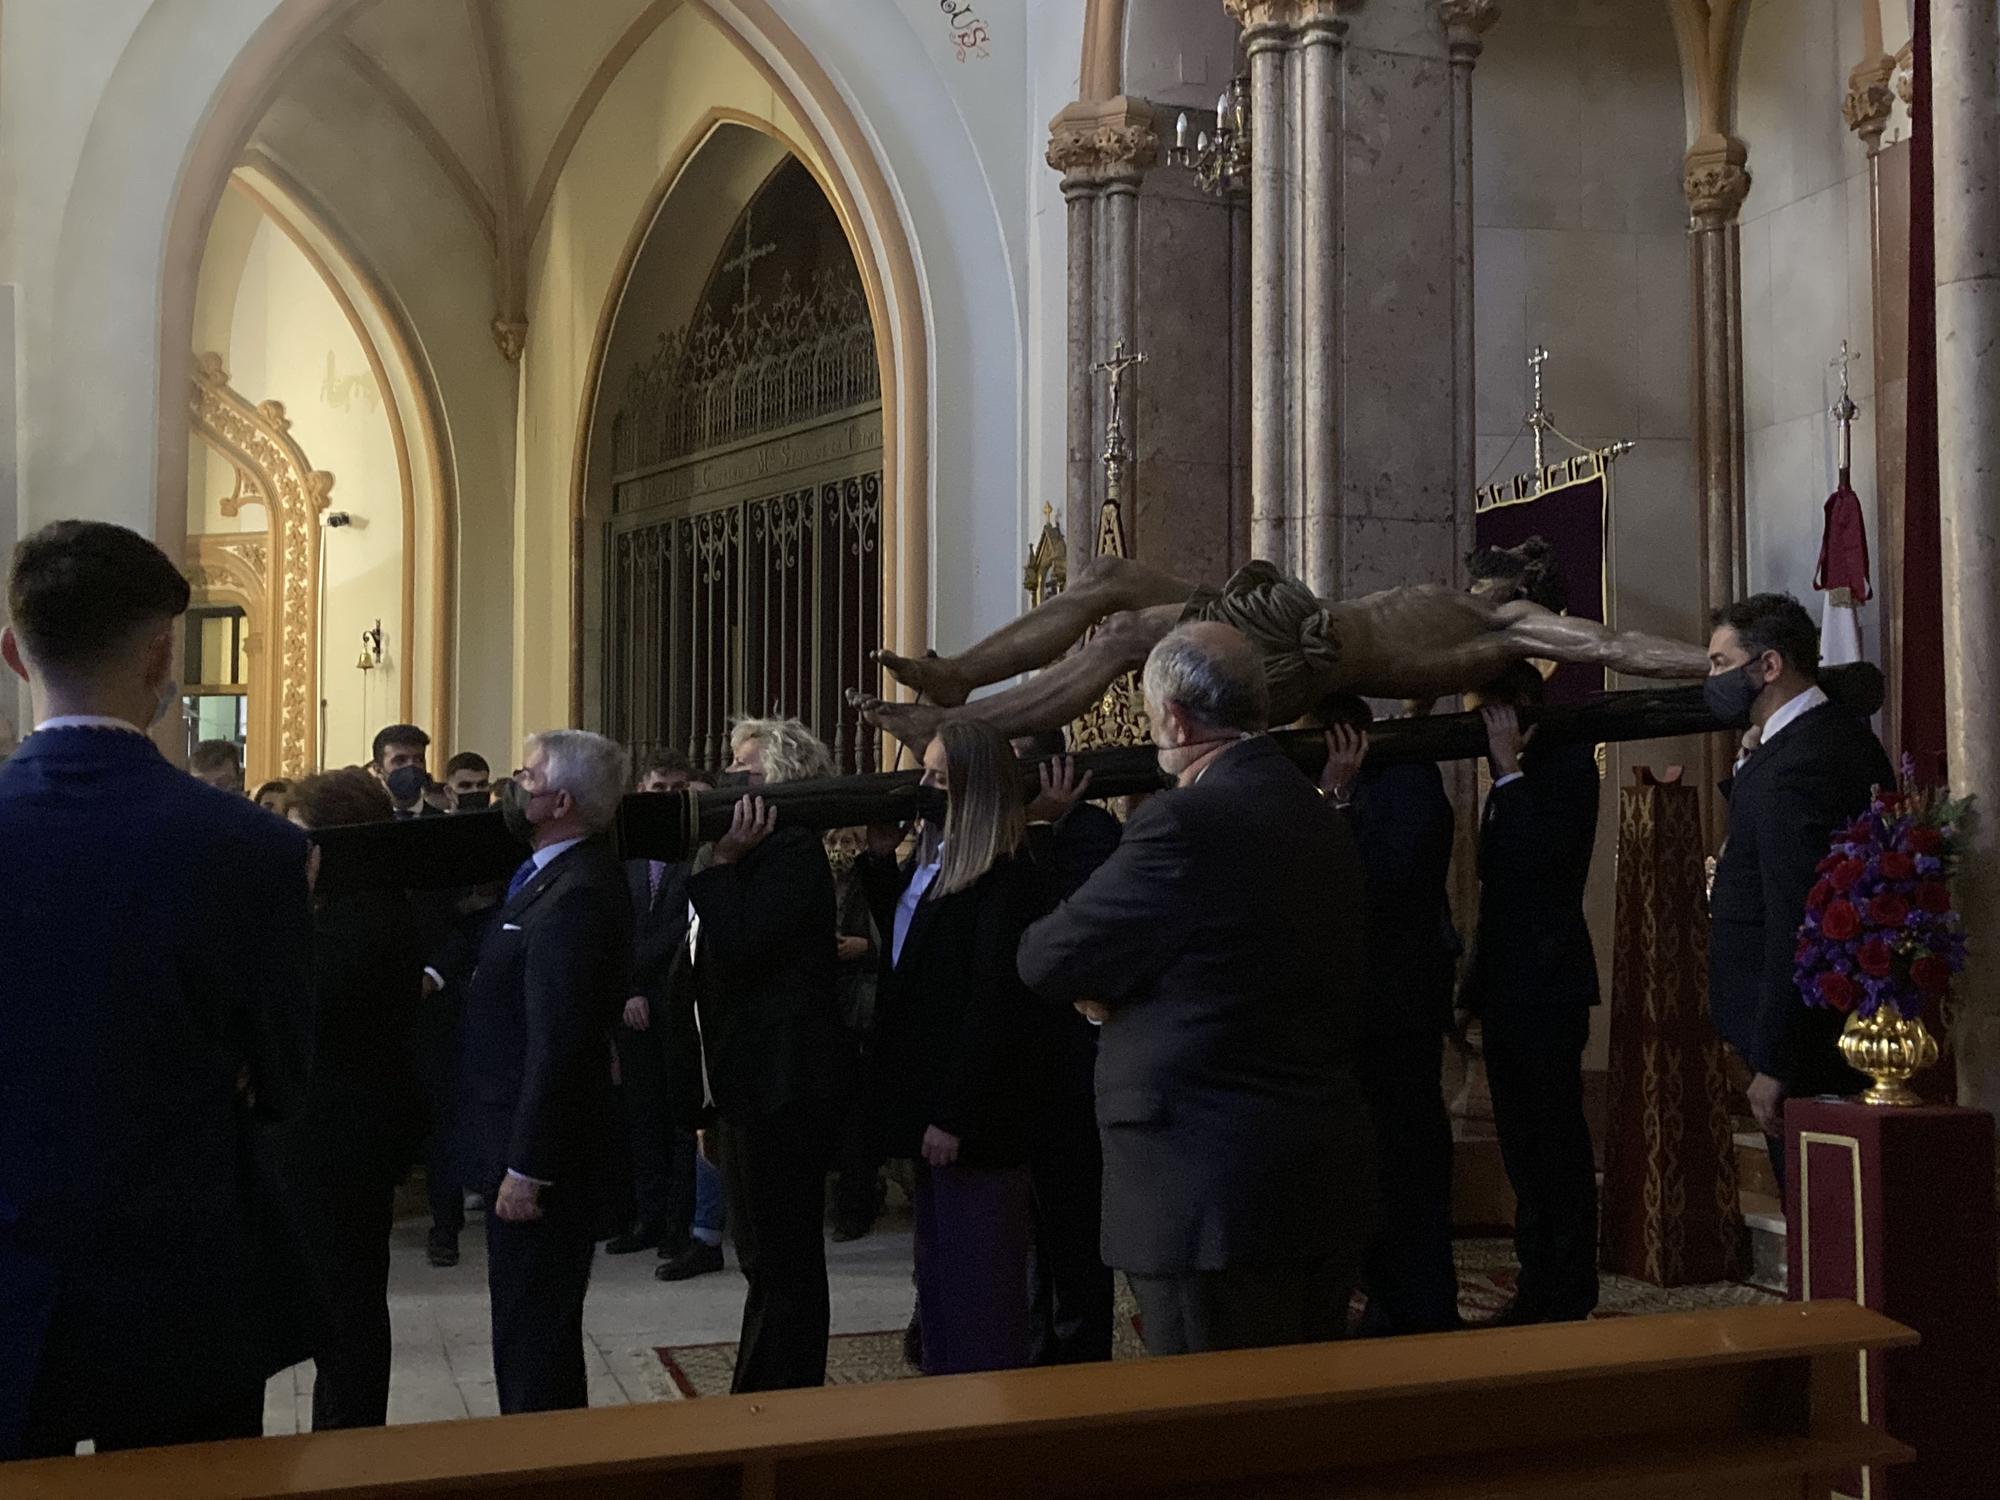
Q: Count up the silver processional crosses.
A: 3